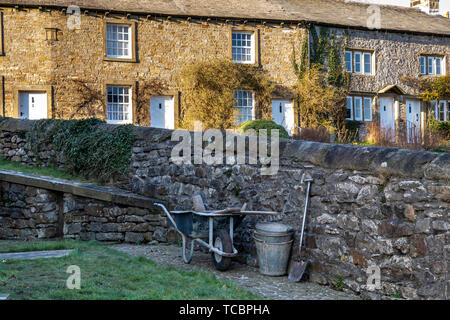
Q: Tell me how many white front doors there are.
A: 5